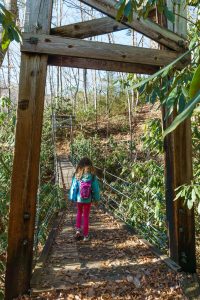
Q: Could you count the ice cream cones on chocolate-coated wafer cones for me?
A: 0